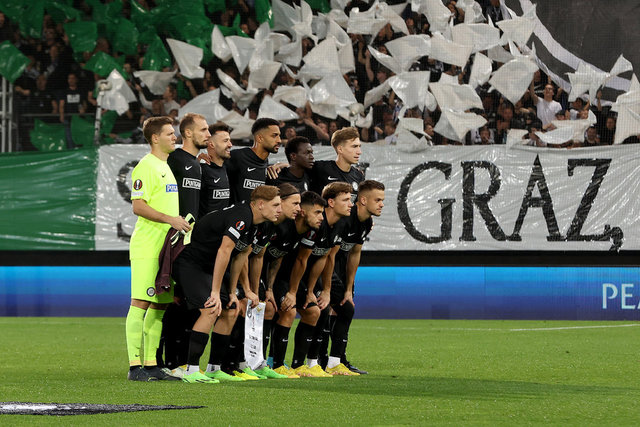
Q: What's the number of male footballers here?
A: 11